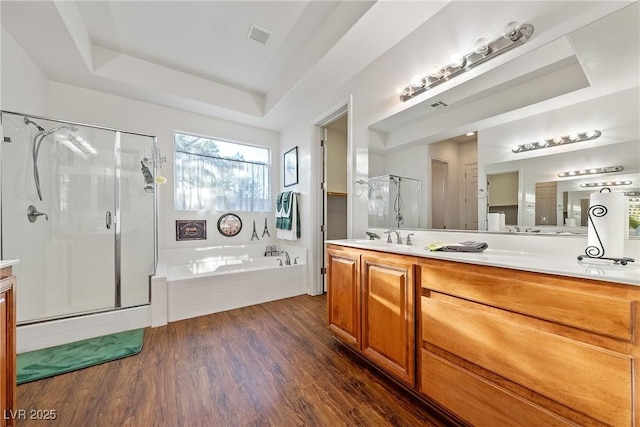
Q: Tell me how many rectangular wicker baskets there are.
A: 0